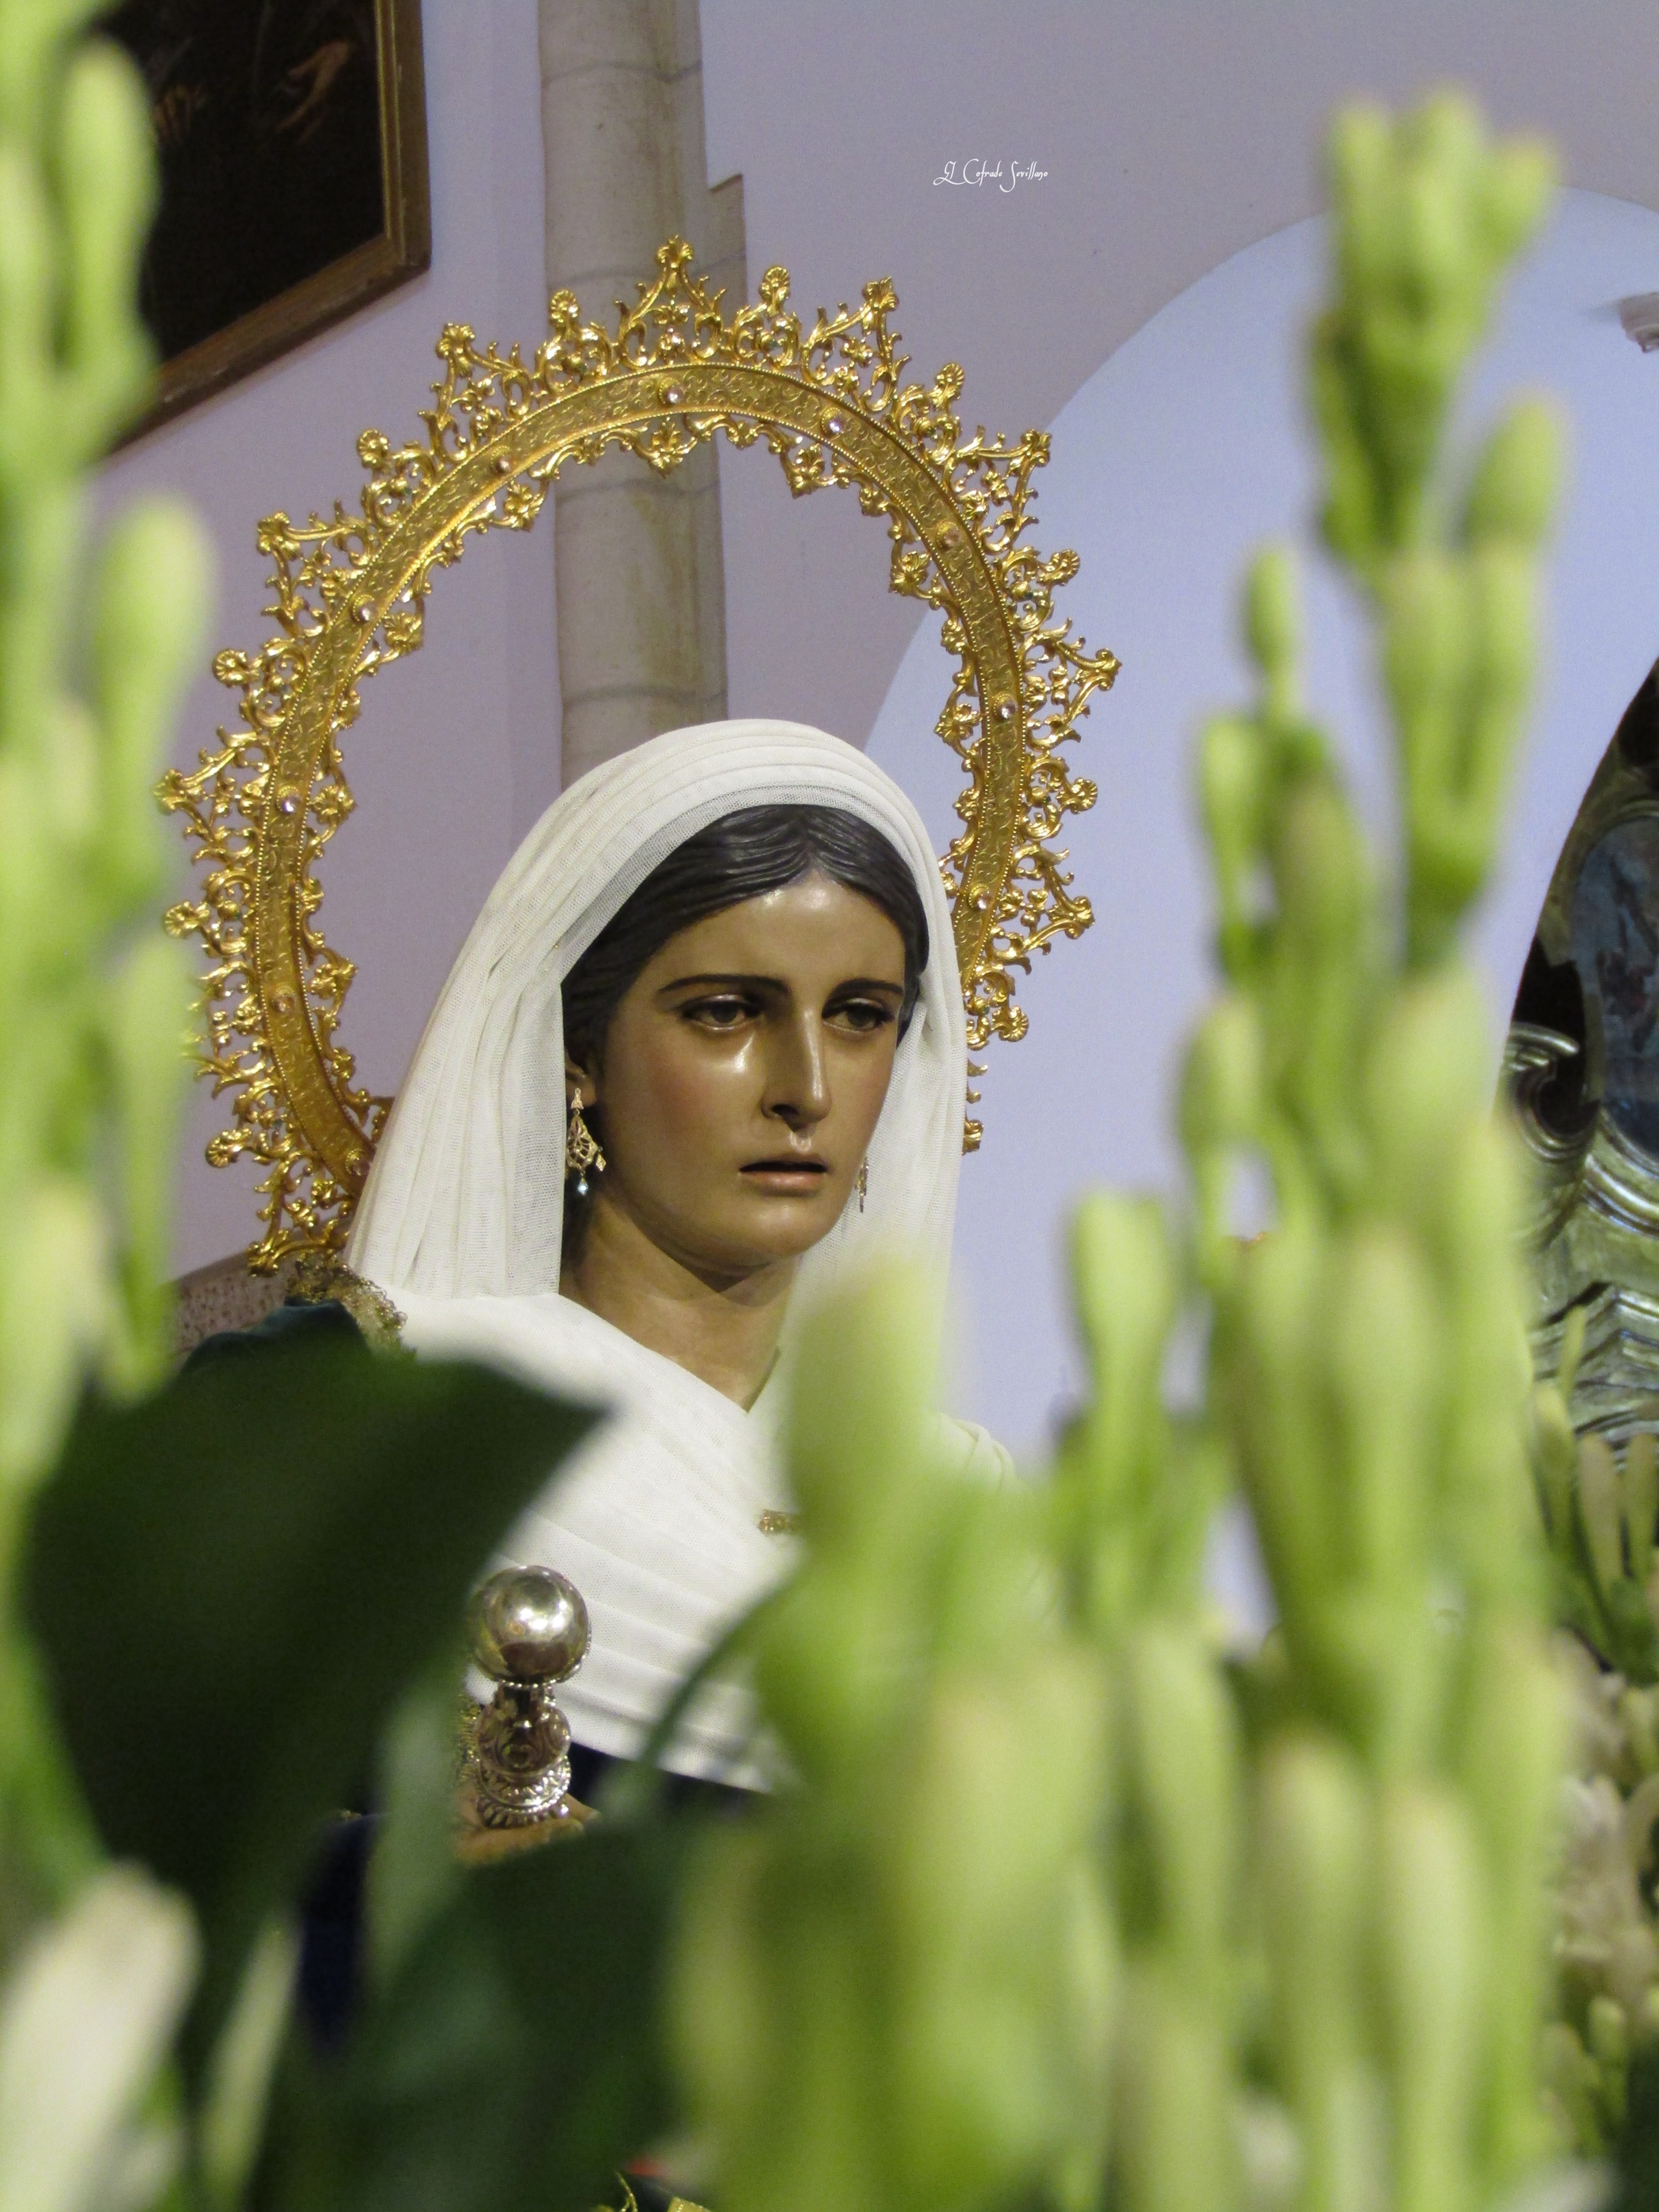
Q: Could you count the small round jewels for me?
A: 10